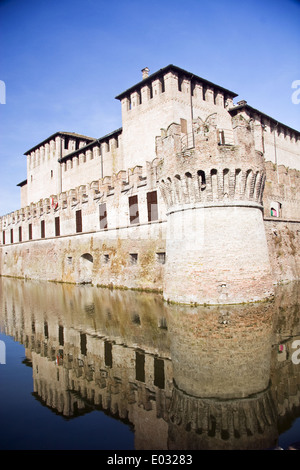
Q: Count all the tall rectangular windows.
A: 10